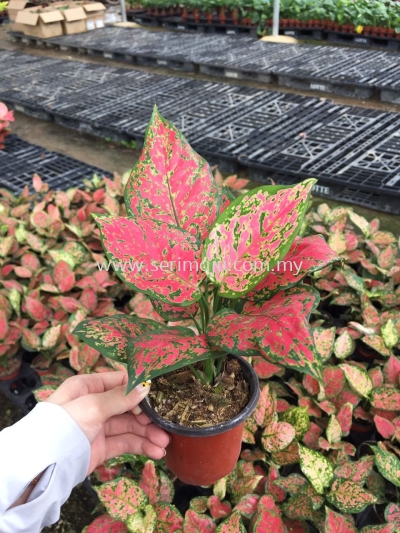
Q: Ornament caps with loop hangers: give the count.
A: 0